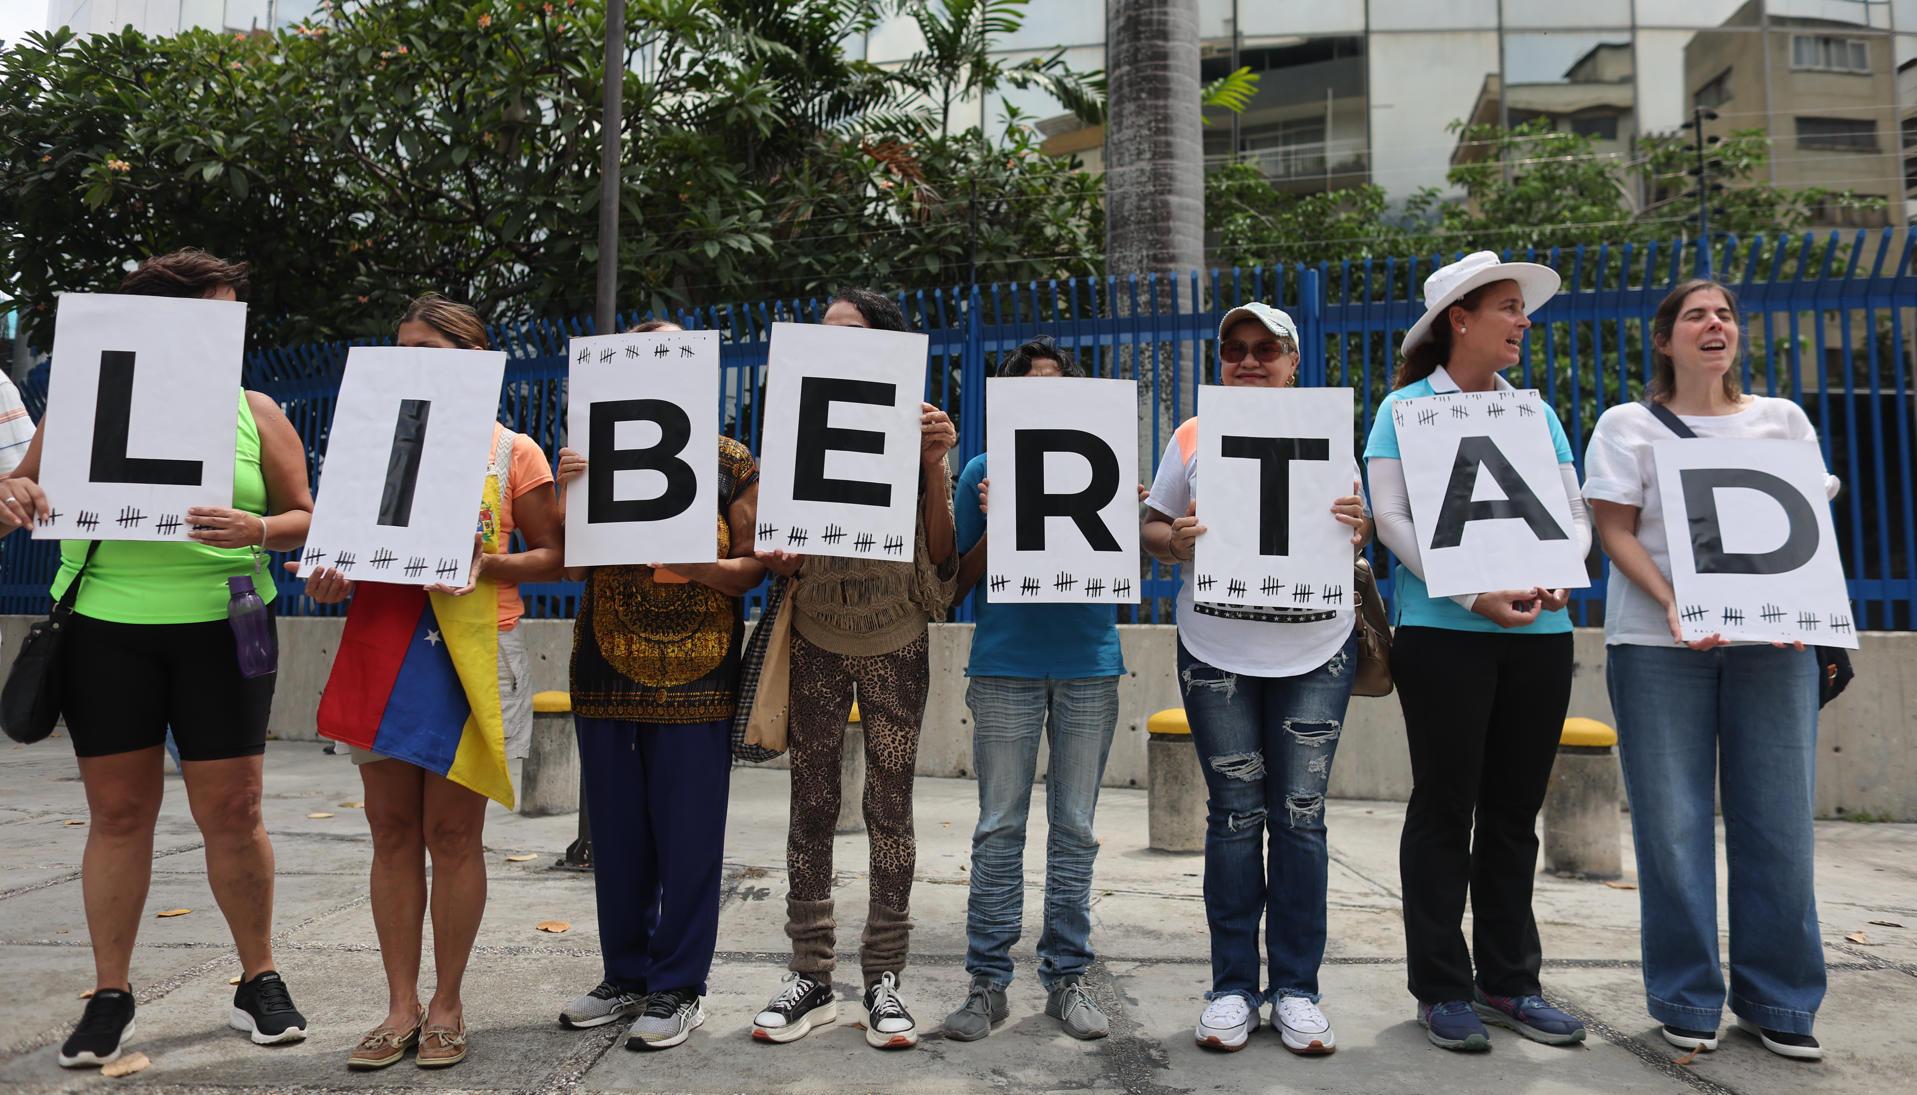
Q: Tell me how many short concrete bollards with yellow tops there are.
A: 4